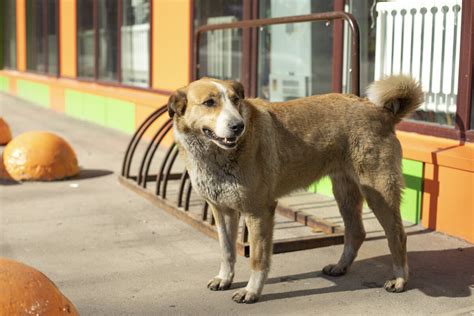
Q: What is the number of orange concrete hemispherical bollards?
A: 3